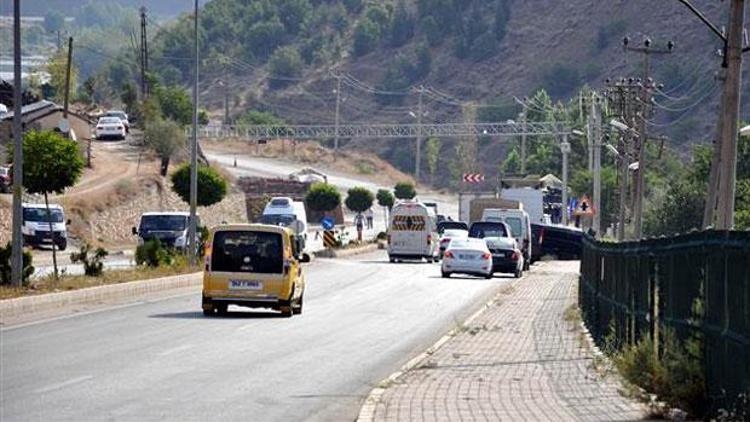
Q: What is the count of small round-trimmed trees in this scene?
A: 6